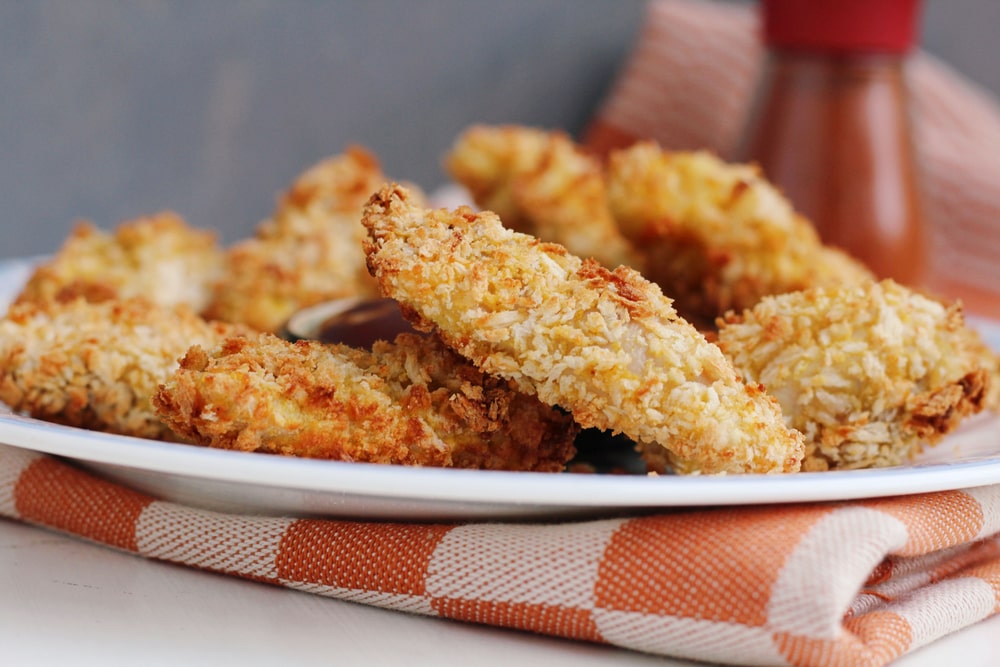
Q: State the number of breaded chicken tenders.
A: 8